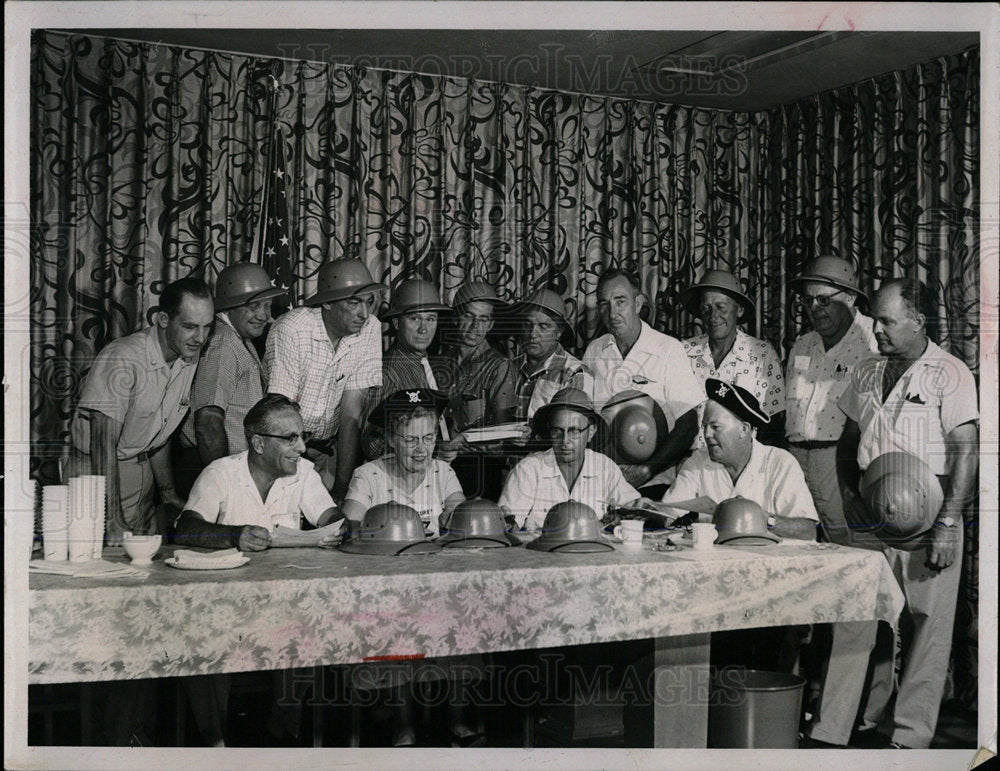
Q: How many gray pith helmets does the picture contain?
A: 14